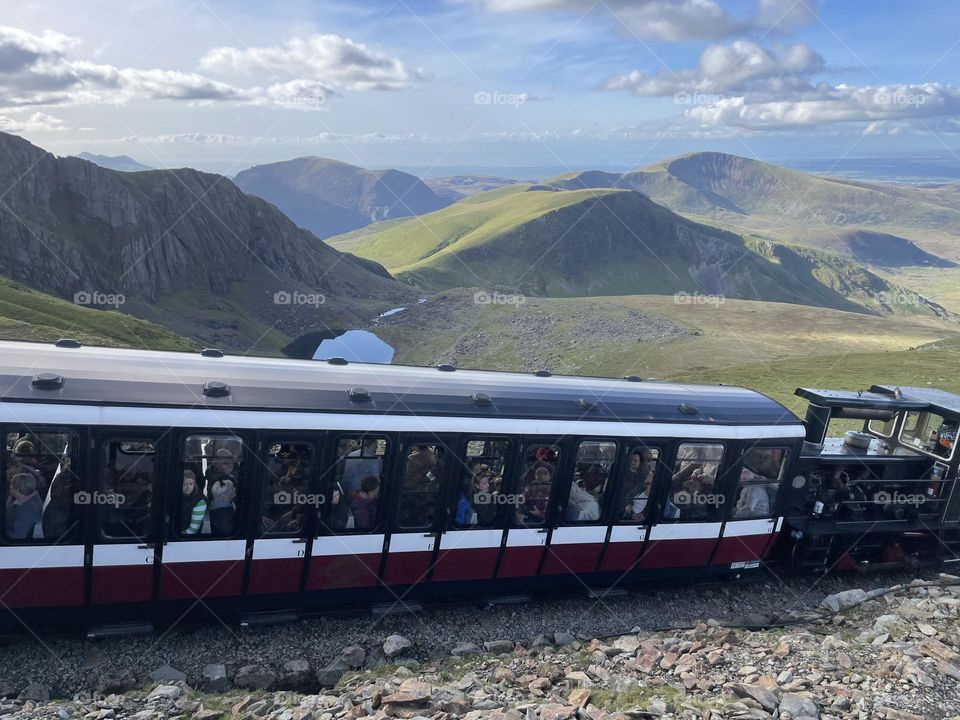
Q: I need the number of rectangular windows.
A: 12